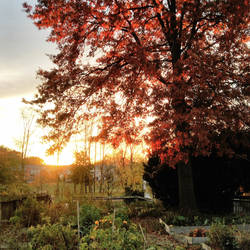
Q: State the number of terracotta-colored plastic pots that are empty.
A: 0